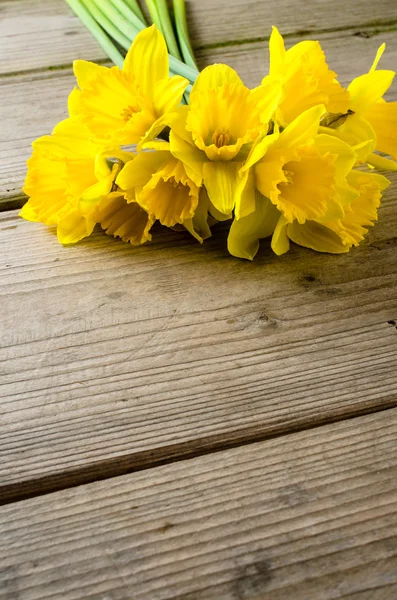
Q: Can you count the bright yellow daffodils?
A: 9